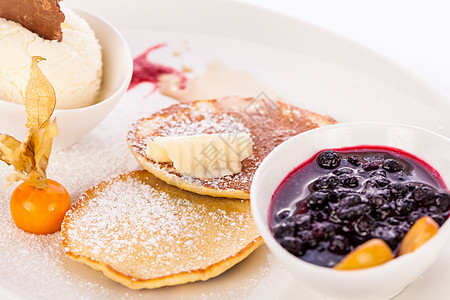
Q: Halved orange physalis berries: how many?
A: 2